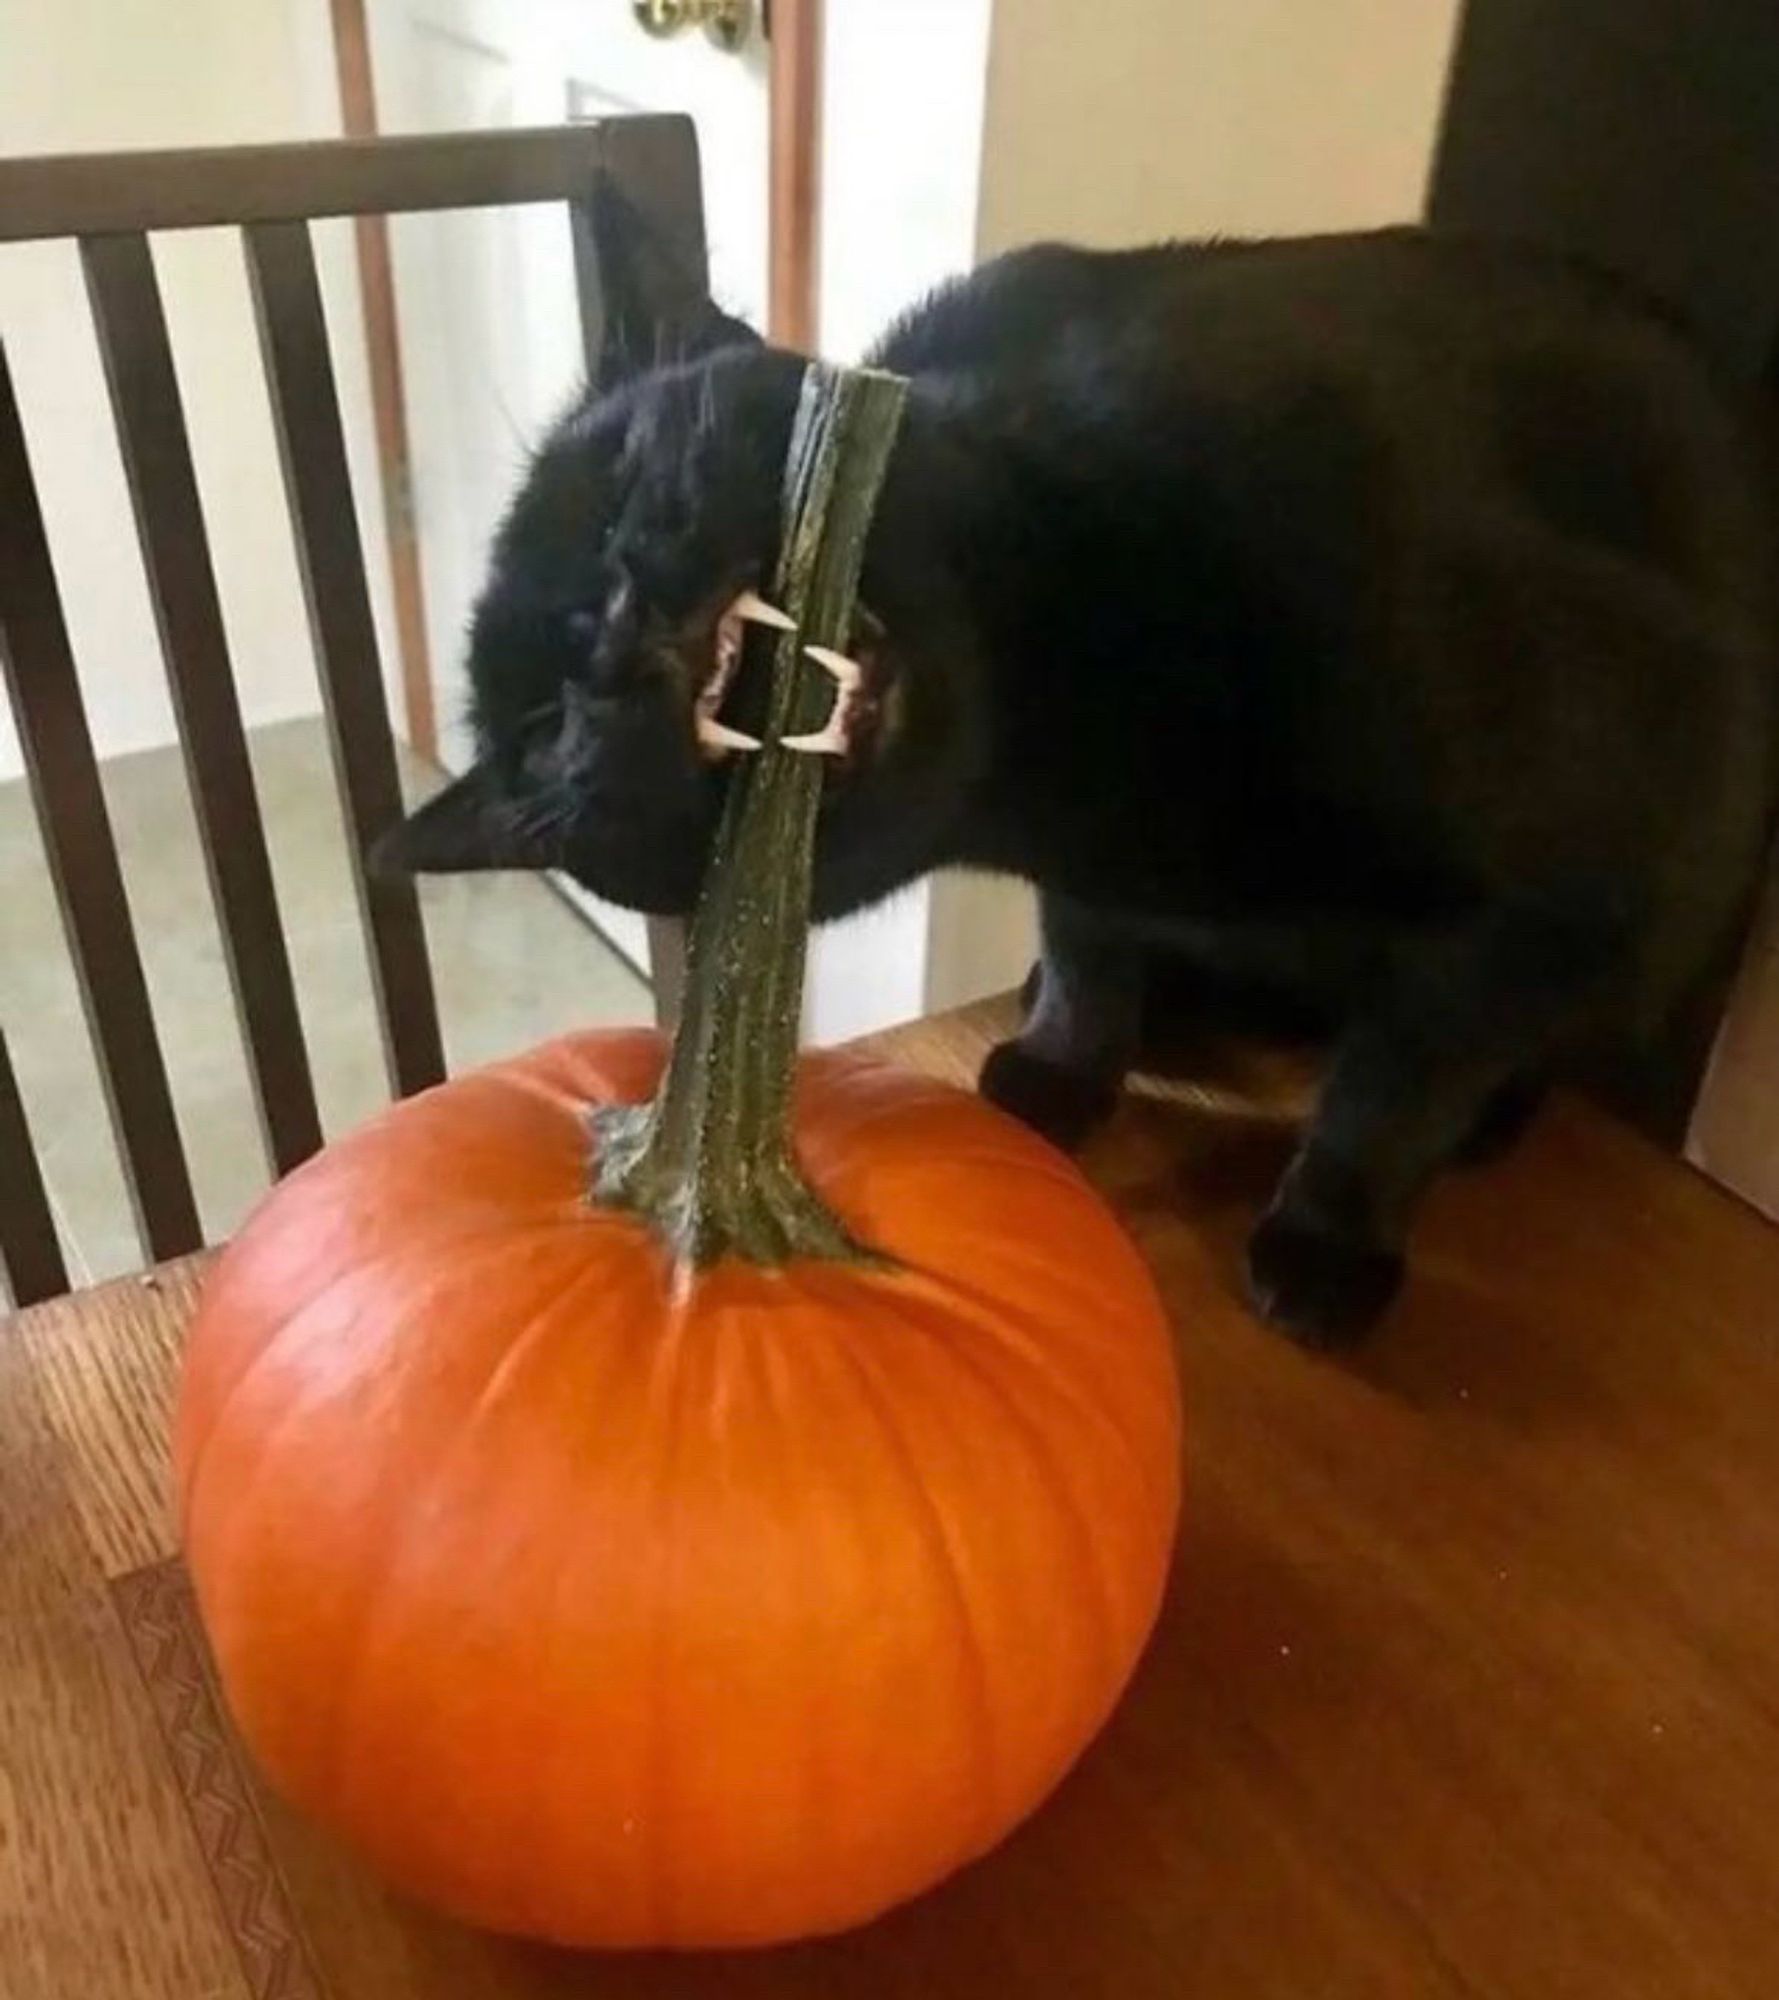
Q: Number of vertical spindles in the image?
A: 4